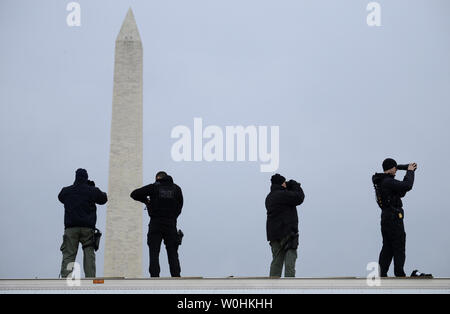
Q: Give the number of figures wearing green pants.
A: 2